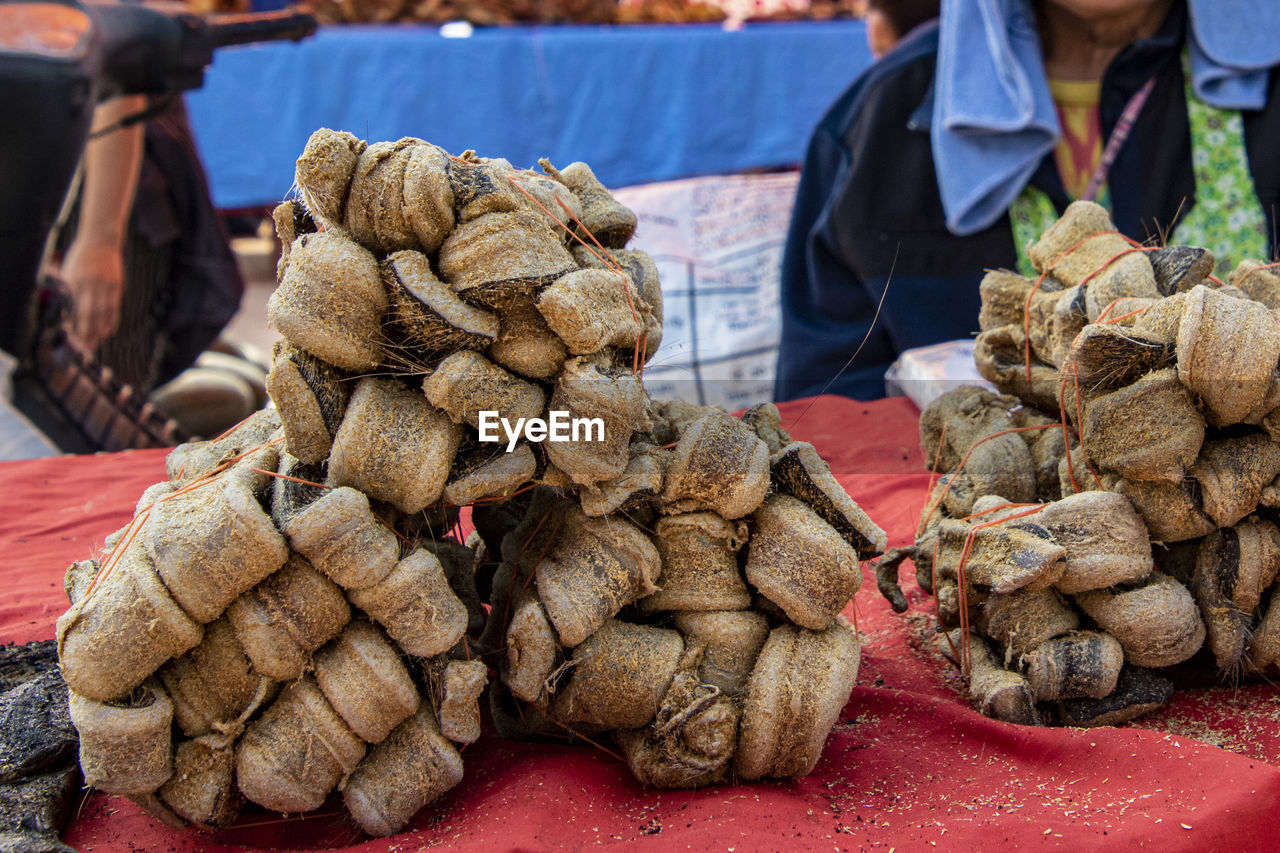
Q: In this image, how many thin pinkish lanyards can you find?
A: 1